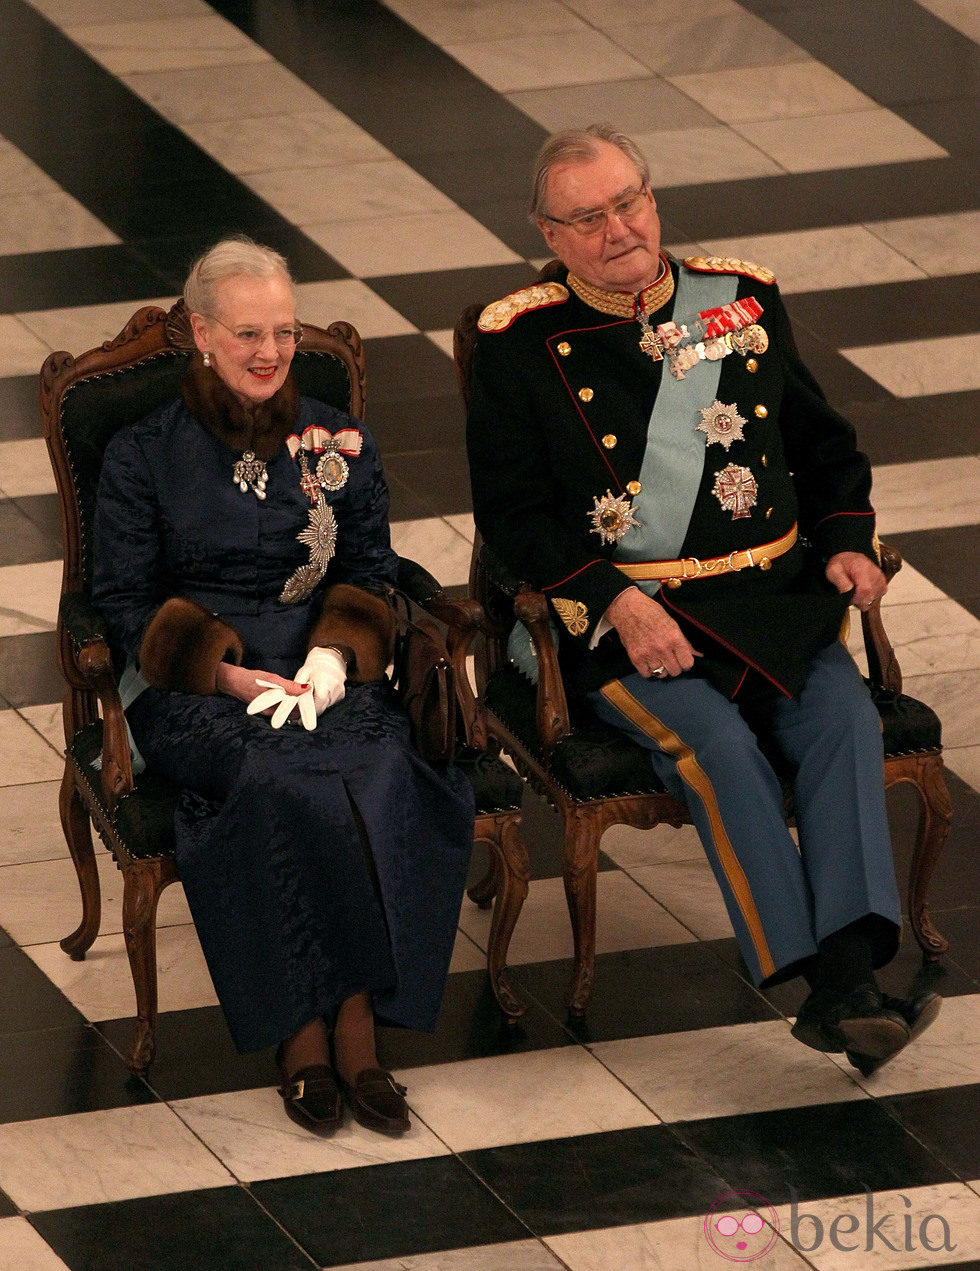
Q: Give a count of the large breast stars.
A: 5